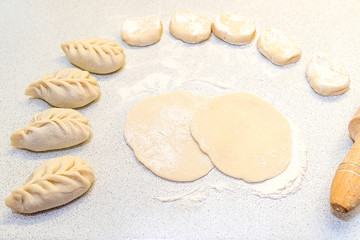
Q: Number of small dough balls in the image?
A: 5